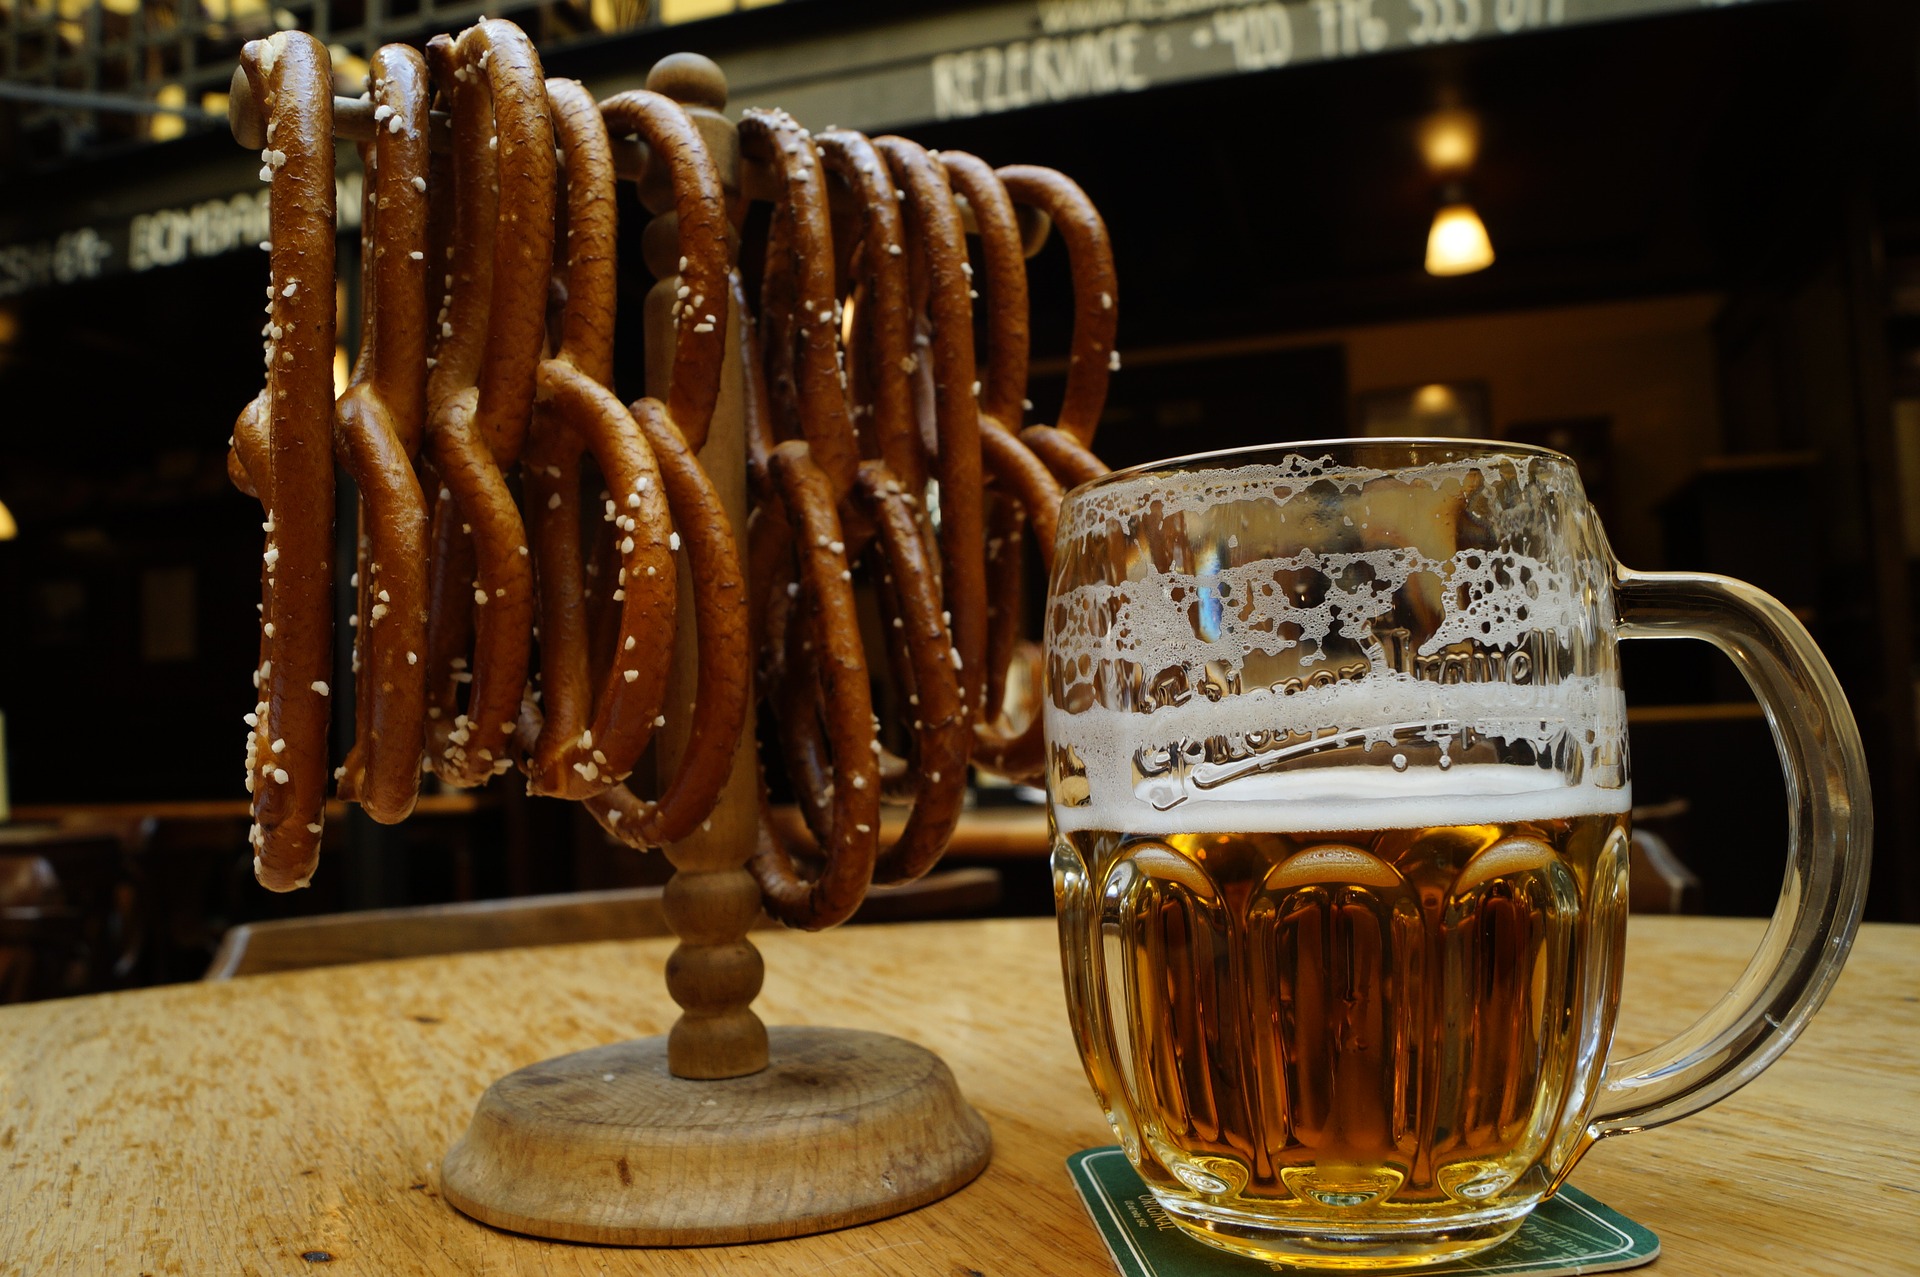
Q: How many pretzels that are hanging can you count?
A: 10